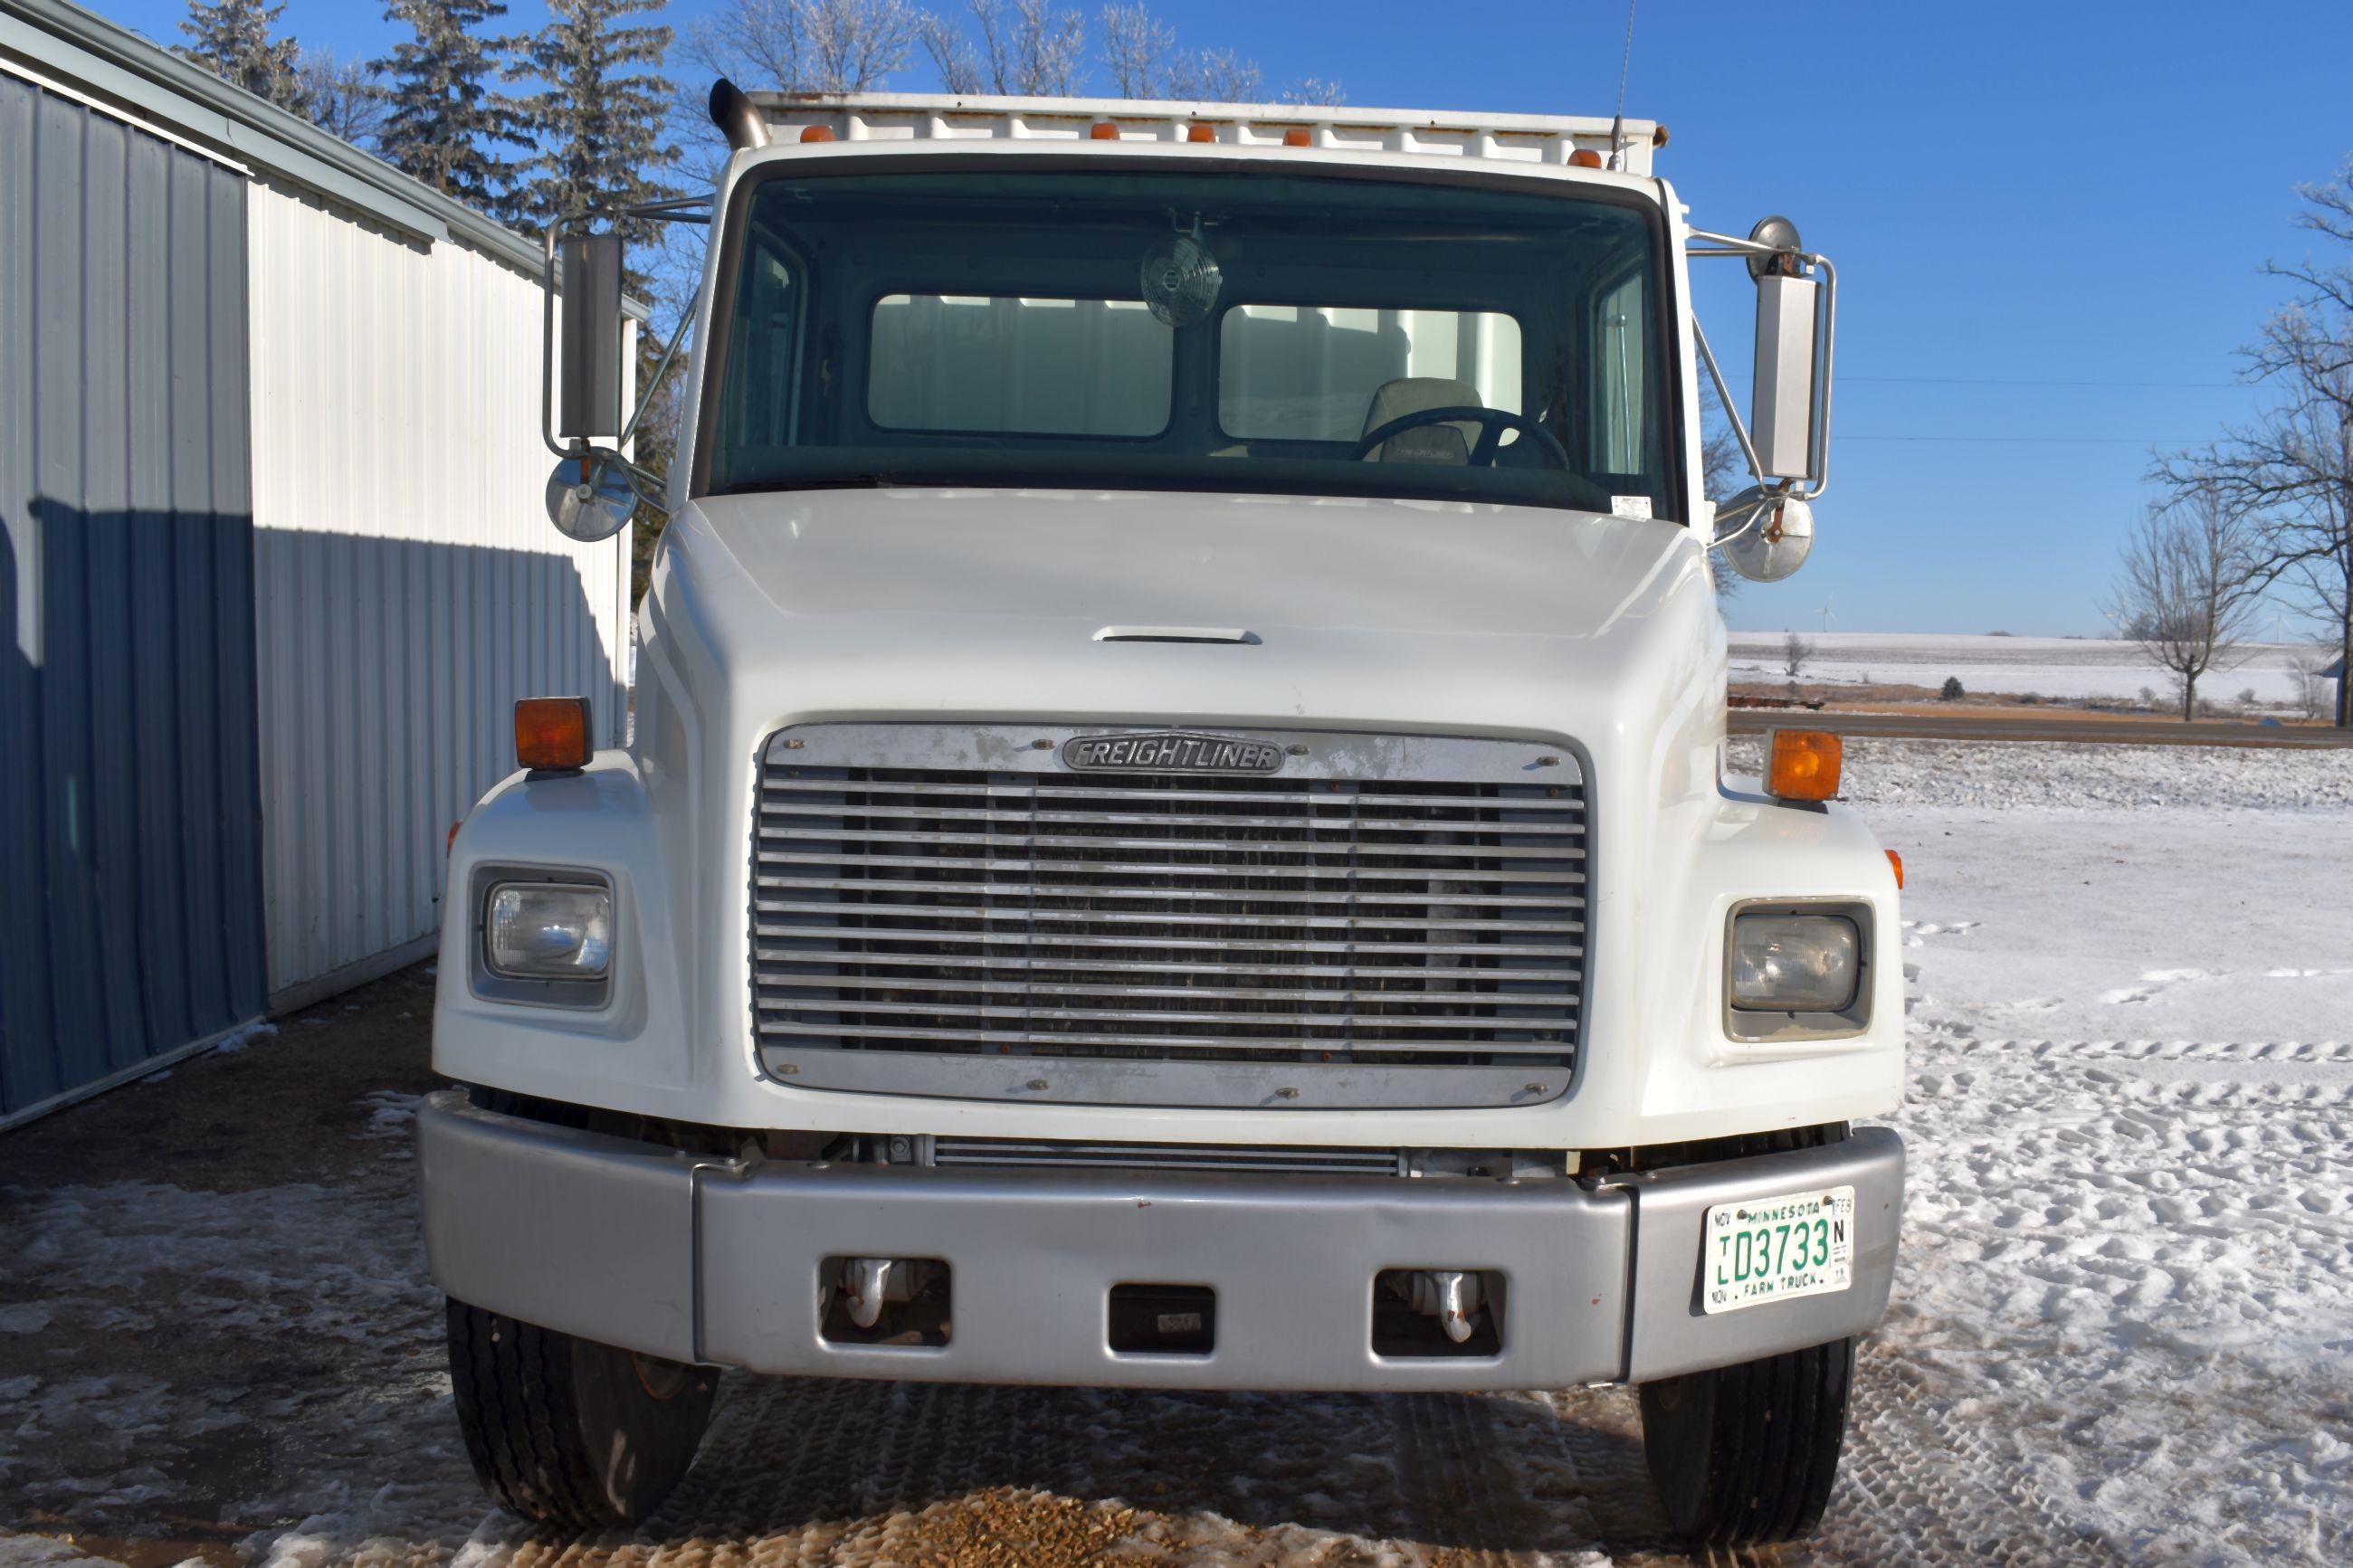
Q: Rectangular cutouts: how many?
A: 3